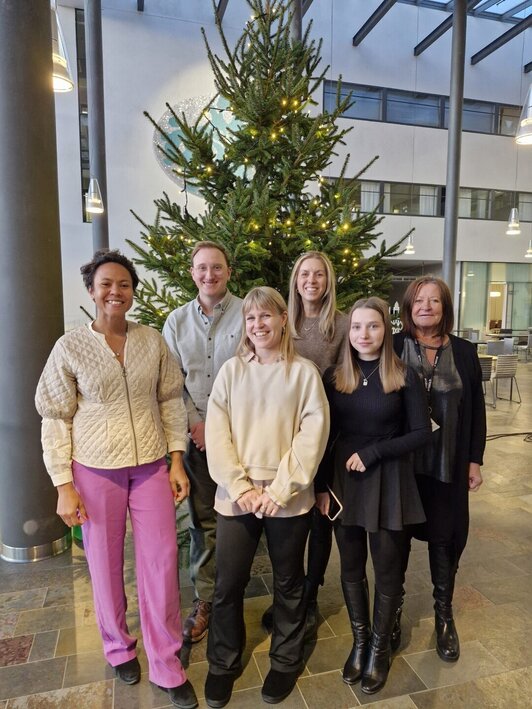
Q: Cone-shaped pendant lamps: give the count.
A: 6